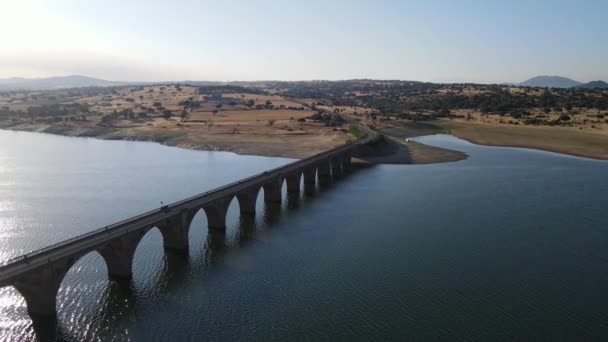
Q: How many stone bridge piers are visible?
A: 11